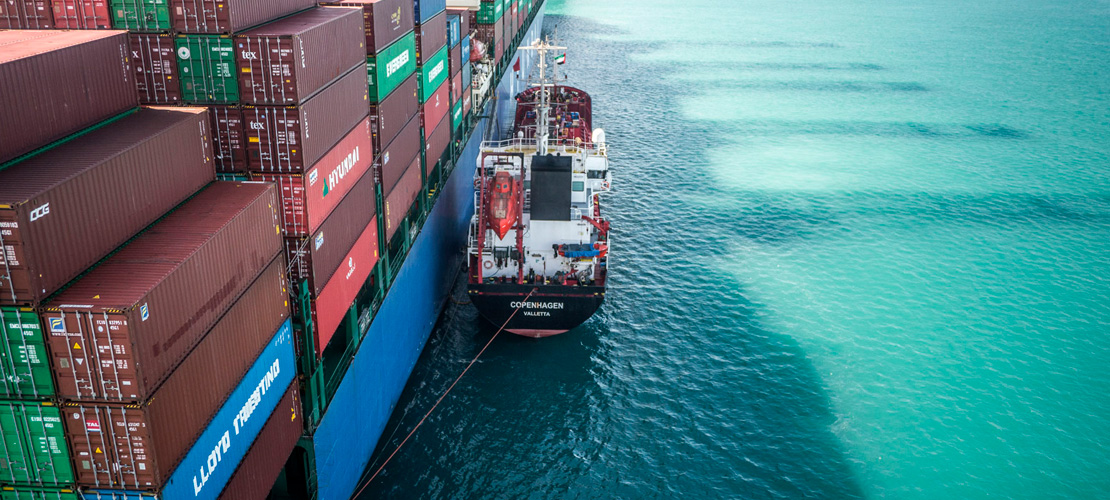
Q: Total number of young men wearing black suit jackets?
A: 0